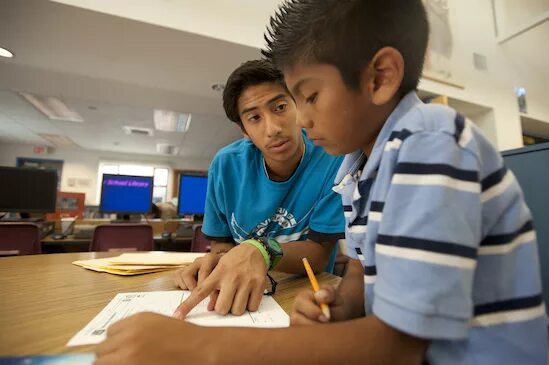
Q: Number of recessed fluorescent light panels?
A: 3